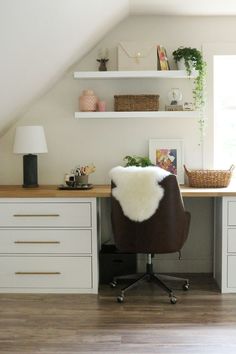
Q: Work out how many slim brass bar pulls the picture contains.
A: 3